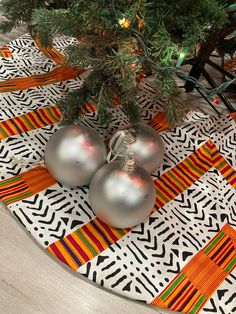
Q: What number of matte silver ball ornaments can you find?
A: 3